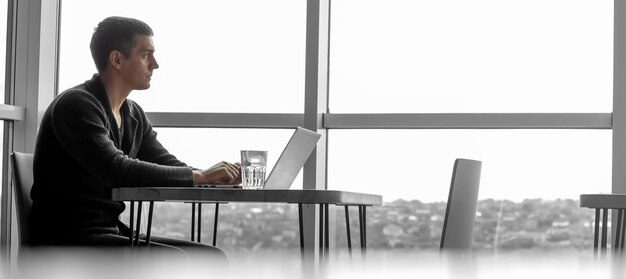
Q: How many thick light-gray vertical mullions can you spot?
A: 3